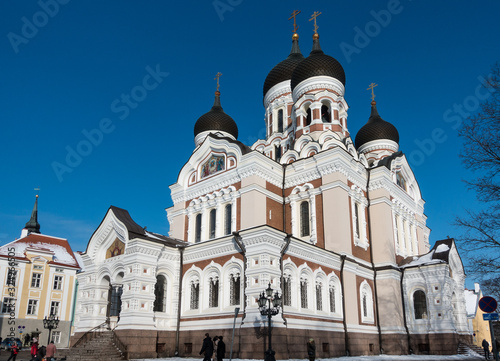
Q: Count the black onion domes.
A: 4